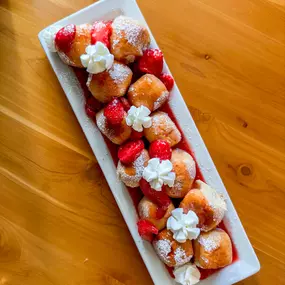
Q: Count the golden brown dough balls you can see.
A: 12